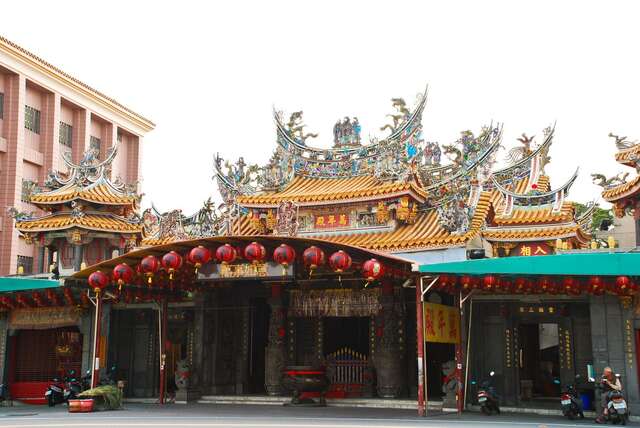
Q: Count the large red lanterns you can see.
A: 11